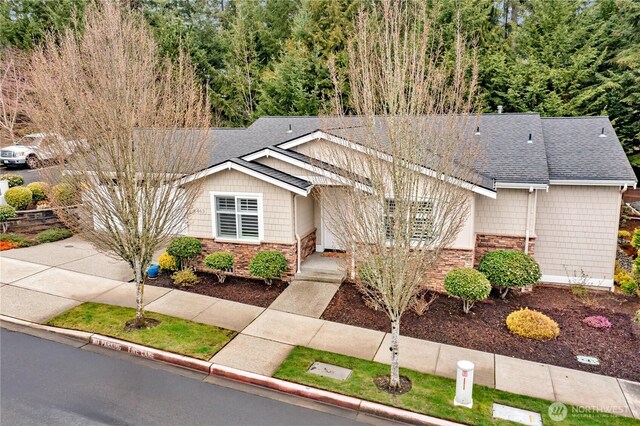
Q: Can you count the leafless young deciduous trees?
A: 2